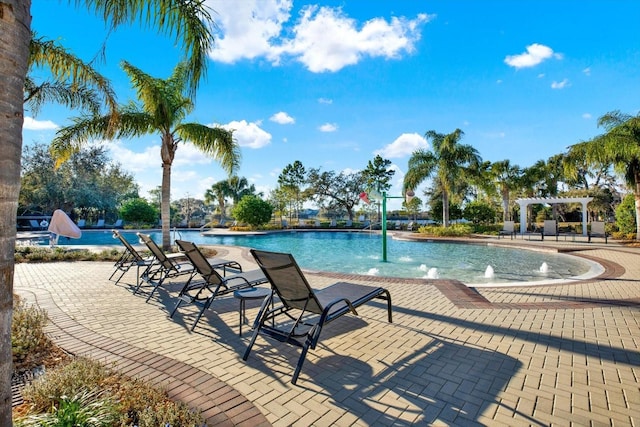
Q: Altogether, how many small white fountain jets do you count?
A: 5